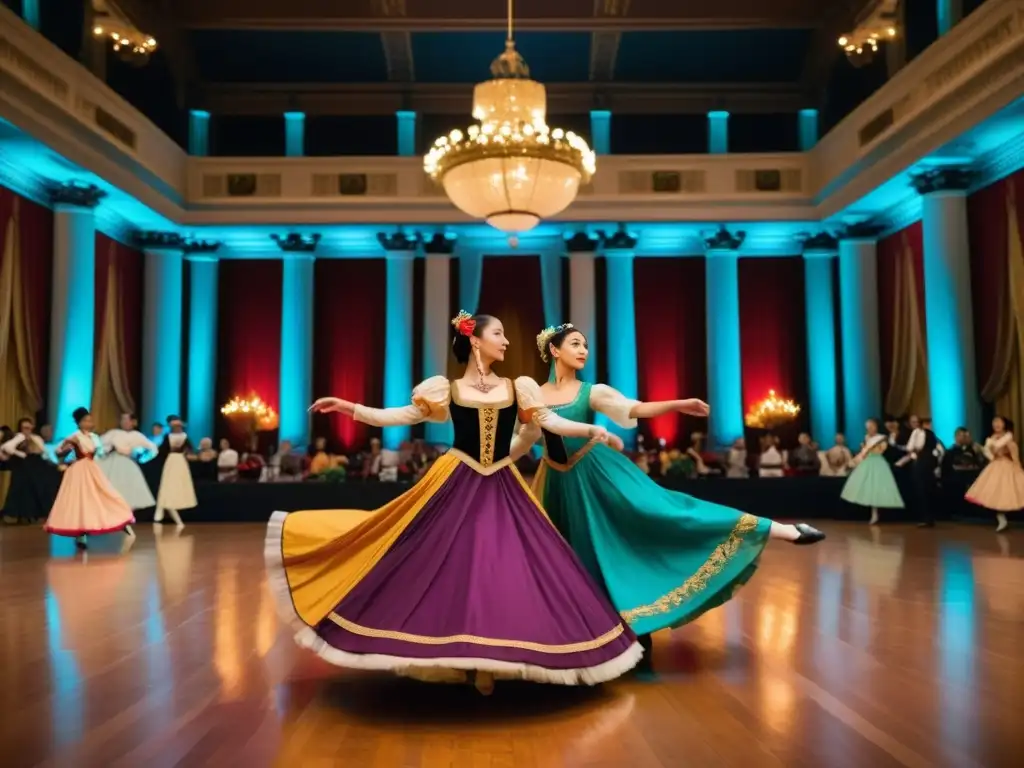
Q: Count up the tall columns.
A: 12